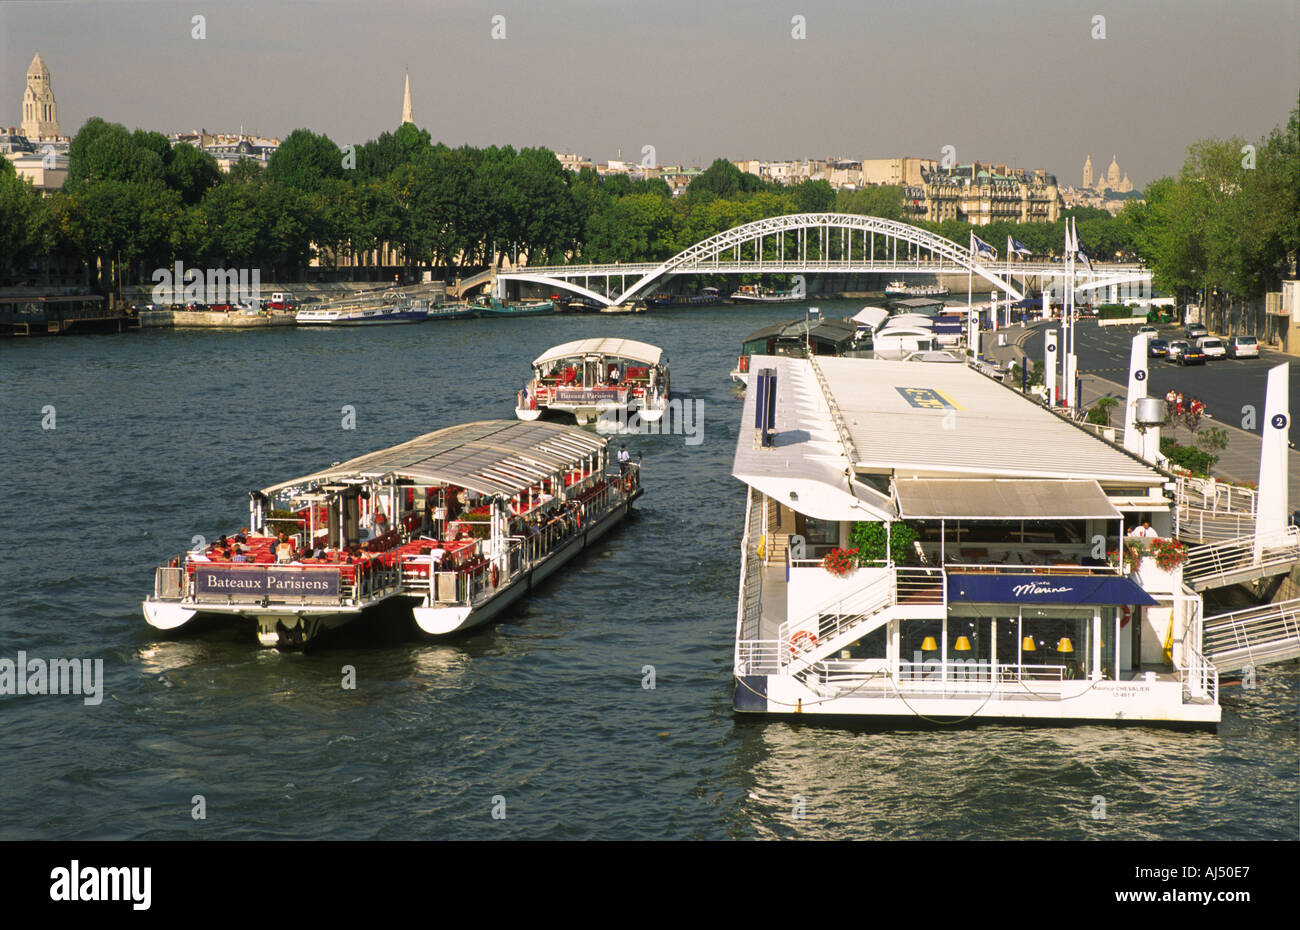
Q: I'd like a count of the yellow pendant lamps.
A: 4